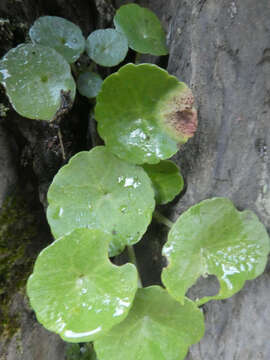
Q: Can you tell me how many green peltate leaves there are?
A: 11